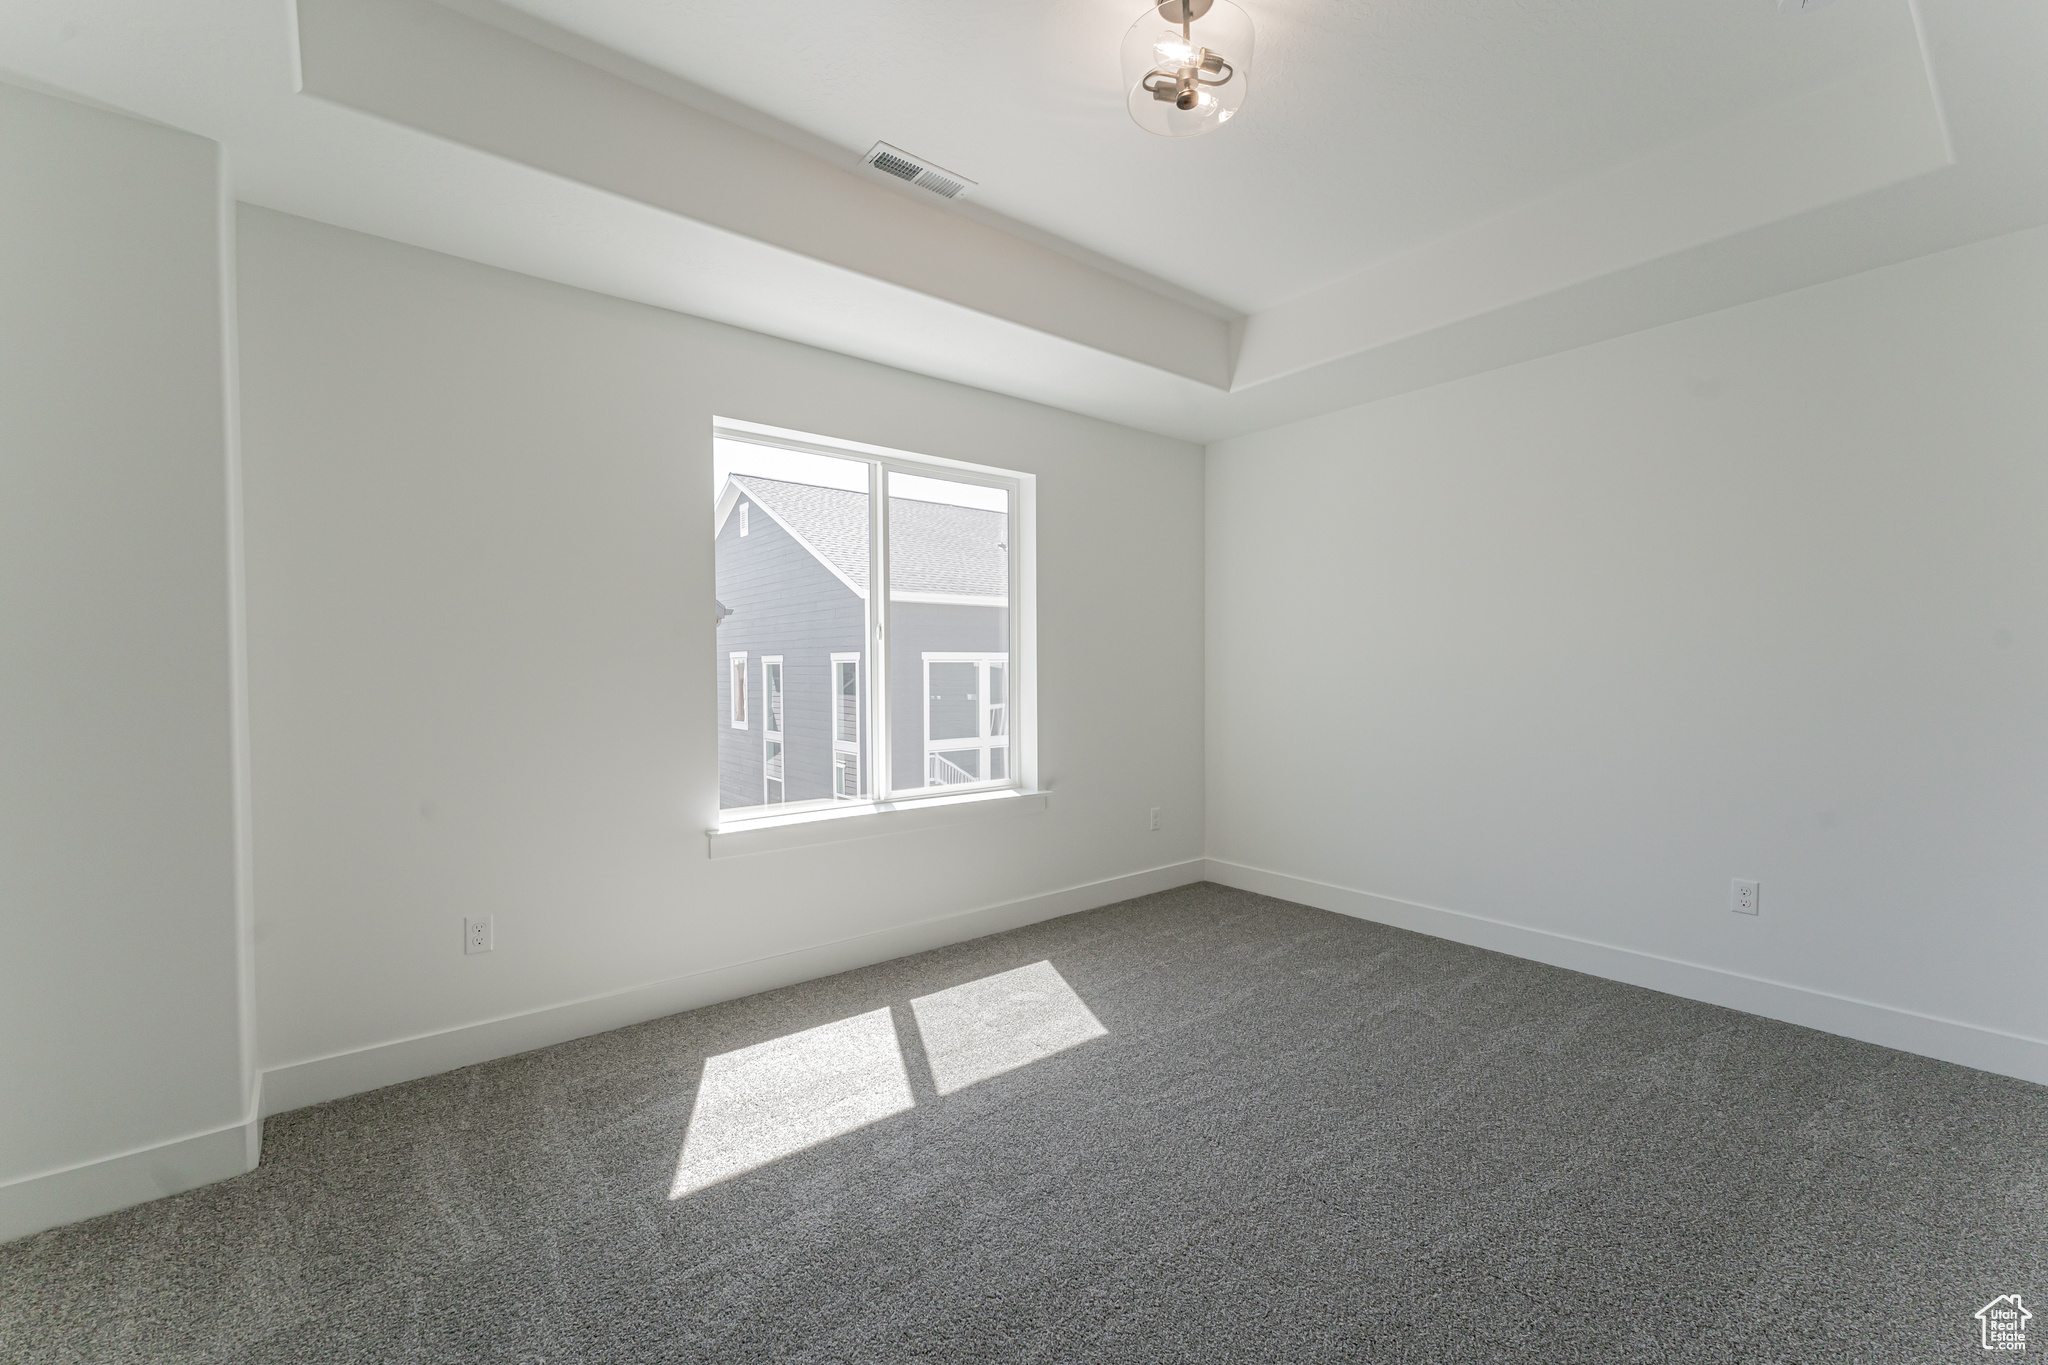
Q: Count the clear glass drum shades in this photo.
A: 1